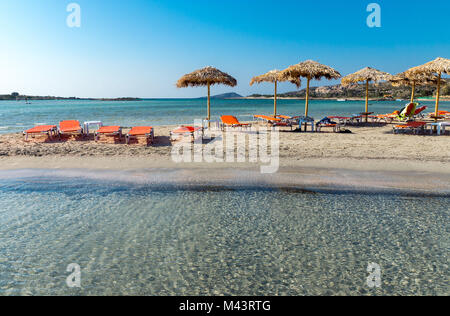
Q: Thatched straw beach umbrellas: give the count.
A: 6